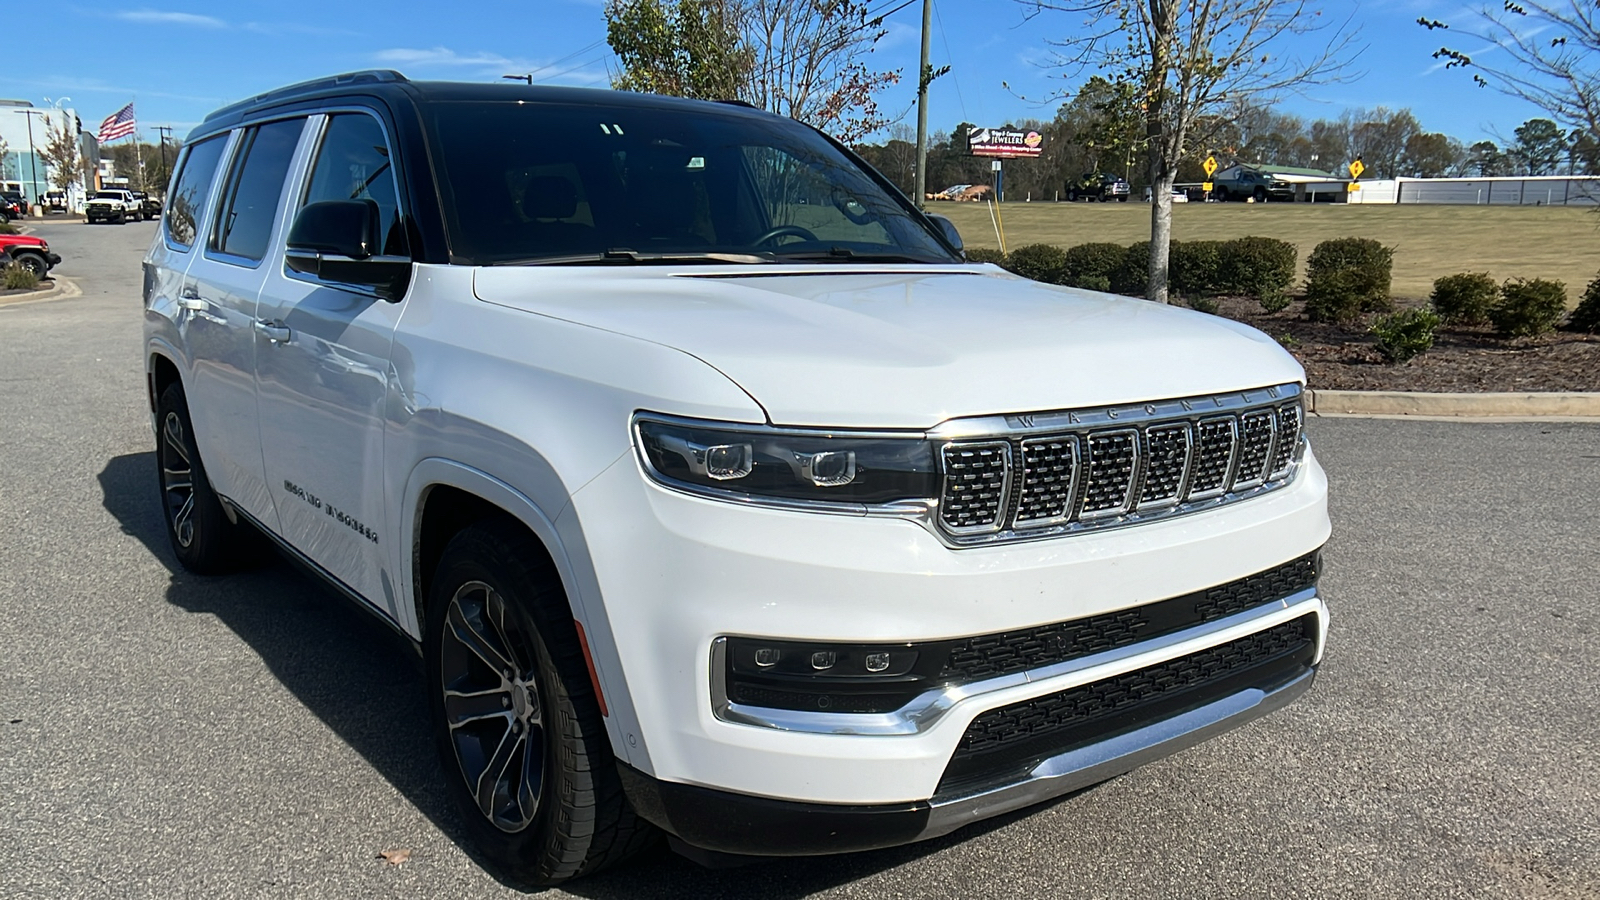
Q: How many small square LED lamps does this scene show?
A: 3